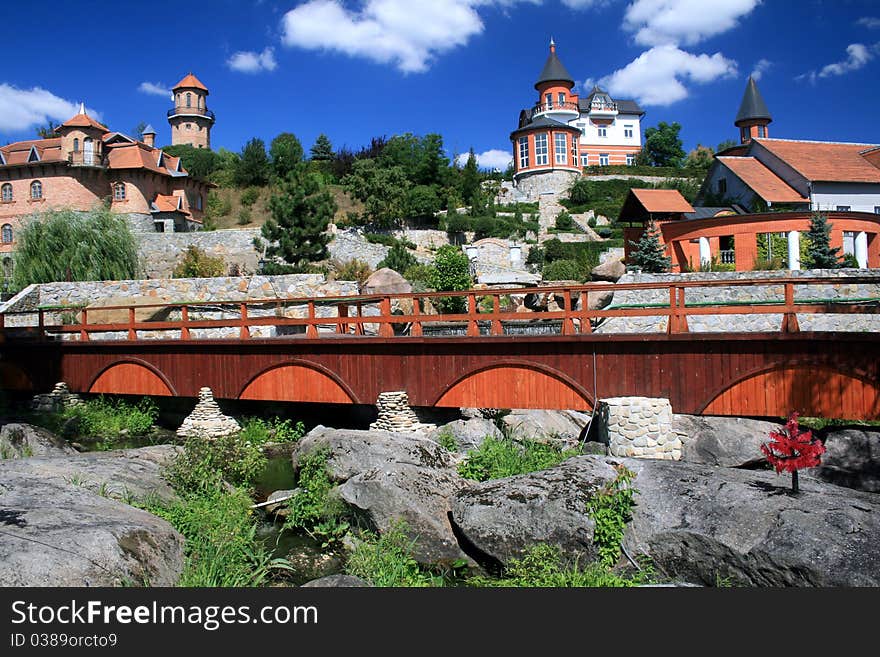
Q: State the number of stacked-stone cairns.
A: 3